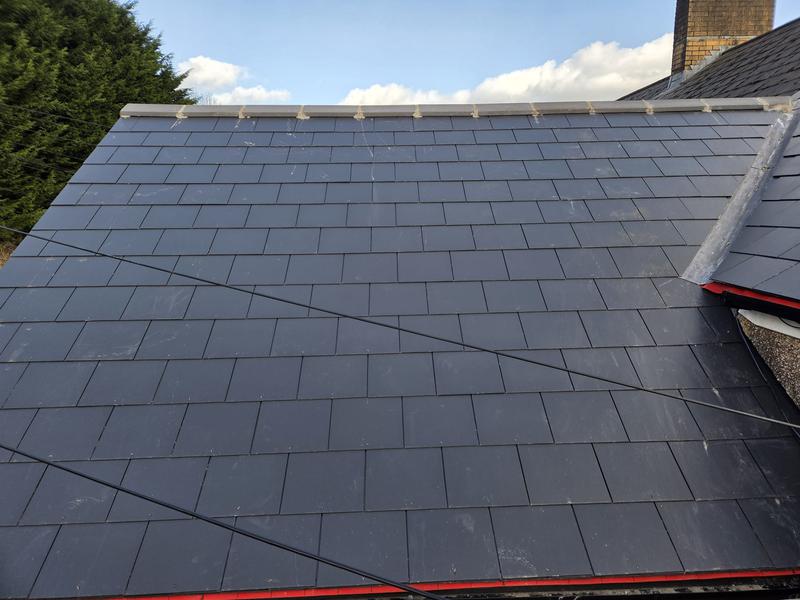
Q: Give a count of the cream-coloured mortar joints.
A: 11